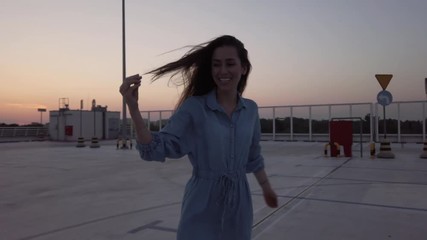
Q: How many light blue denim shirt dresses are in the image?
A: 1